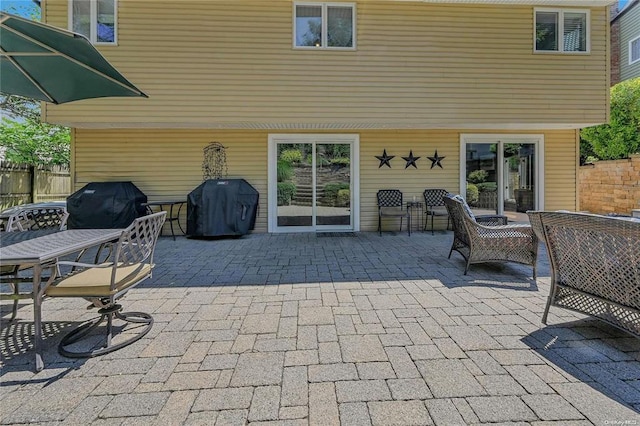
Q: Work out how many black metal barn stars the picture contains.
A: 3